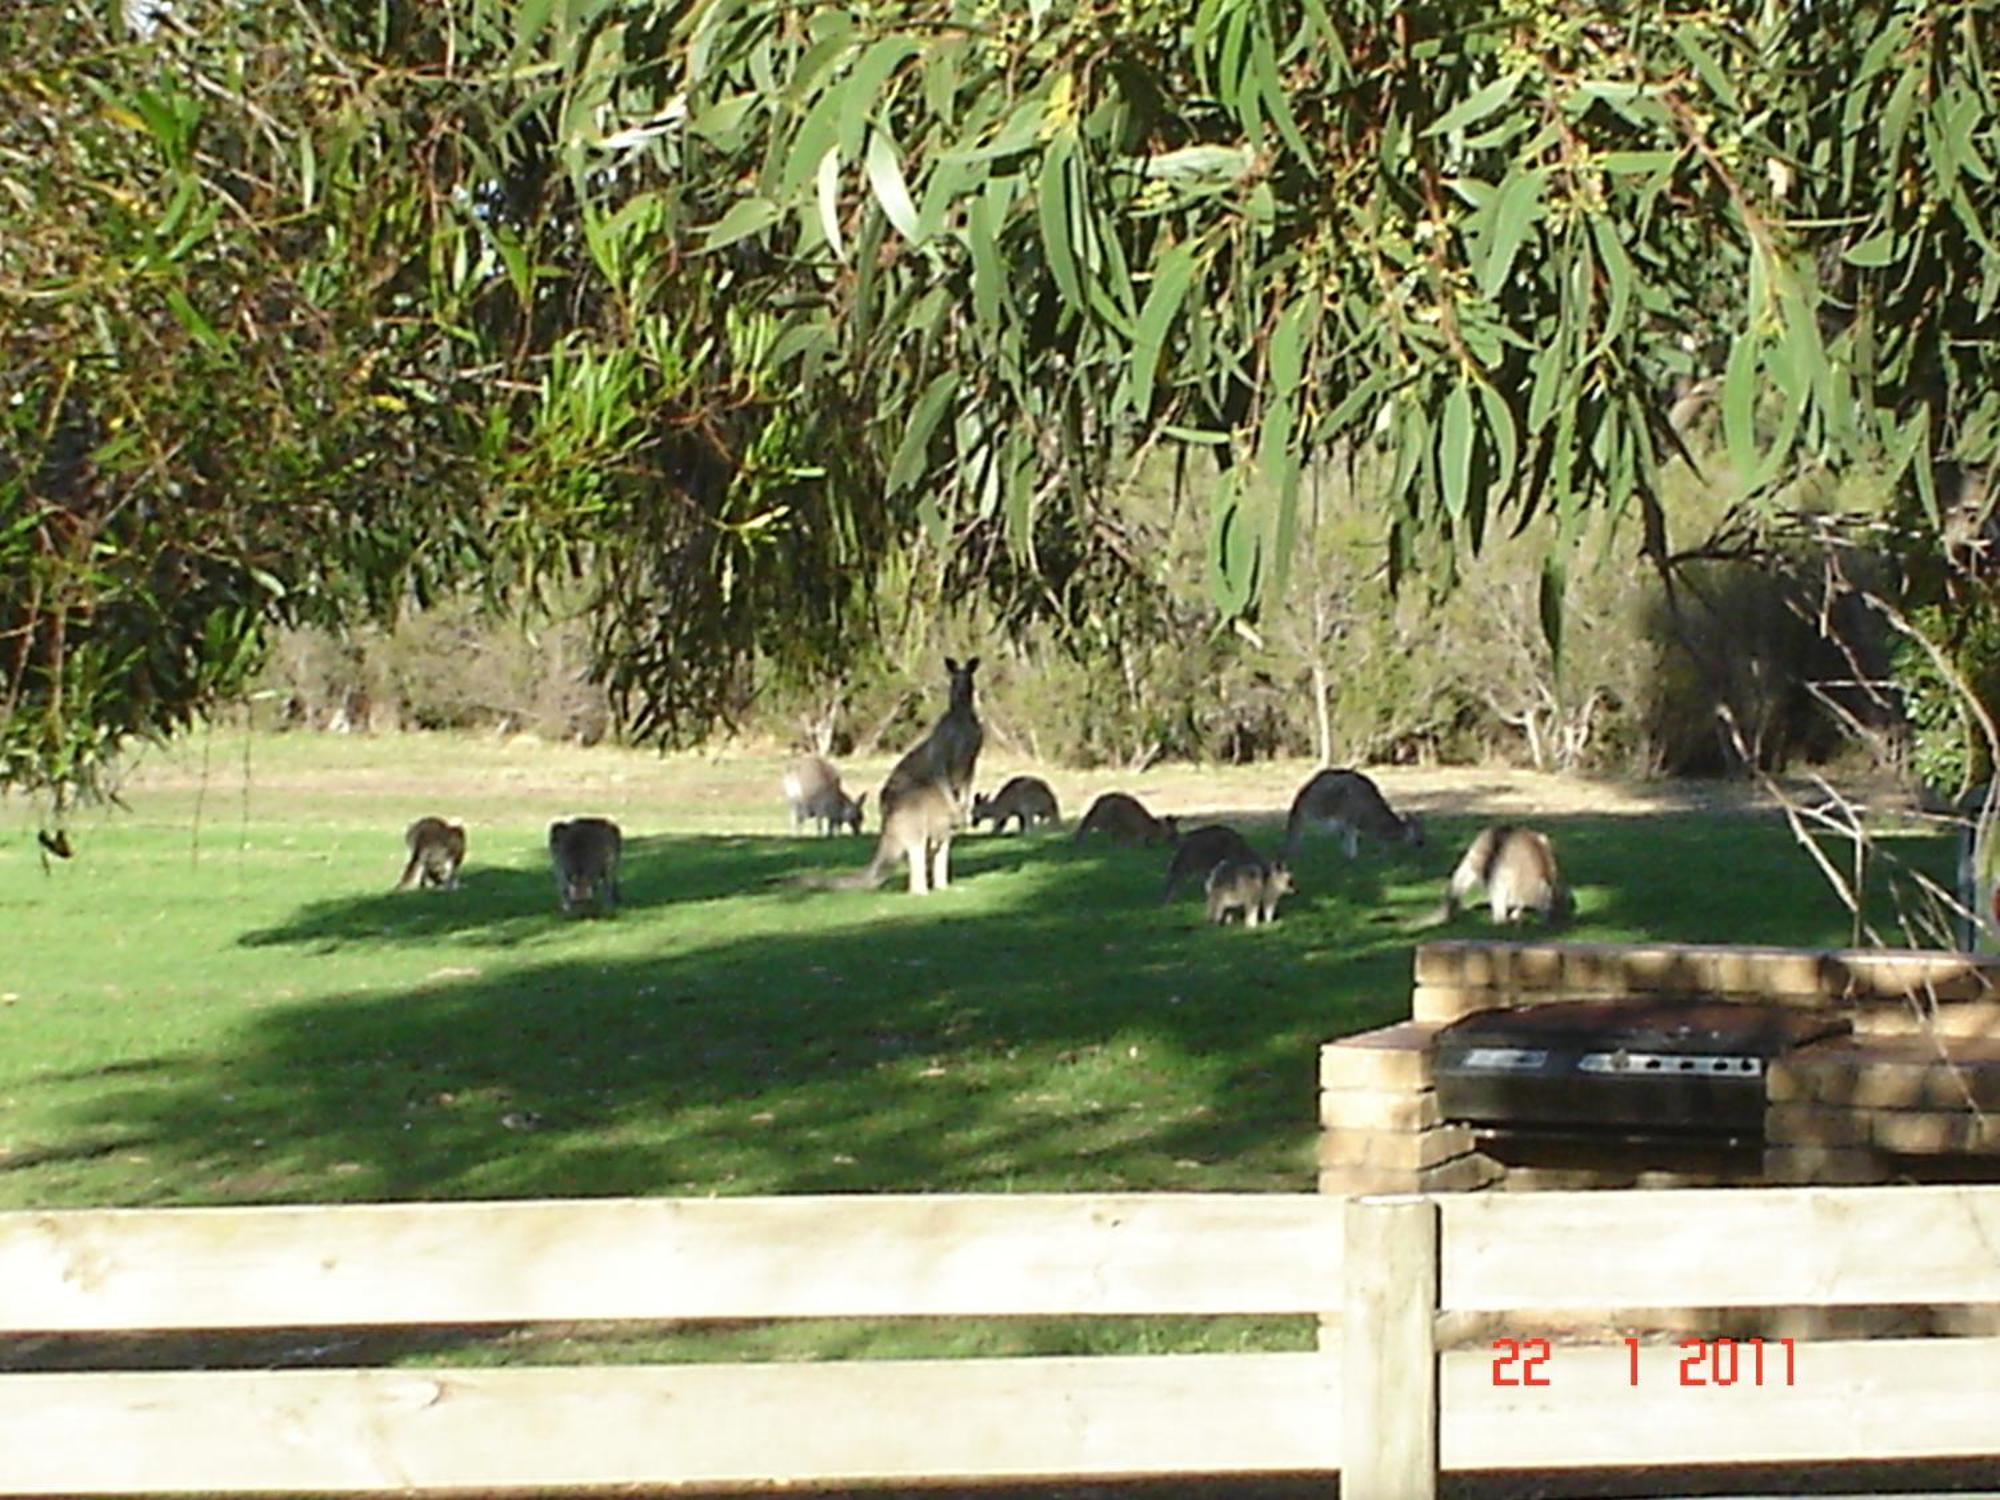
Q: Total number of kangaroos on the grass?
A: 10